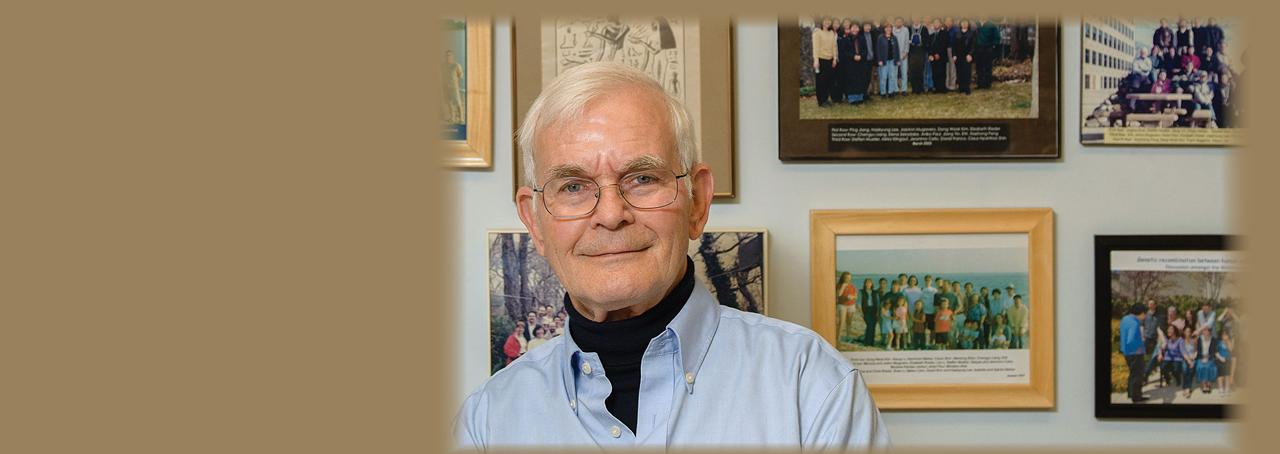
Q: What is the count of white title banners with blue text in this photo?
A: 1